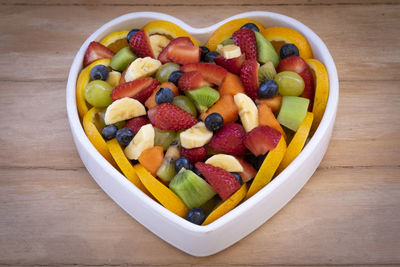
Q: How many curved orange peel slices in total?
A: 12